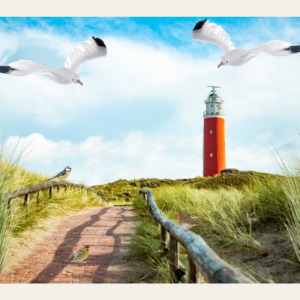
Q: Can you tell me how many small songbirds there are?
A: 3